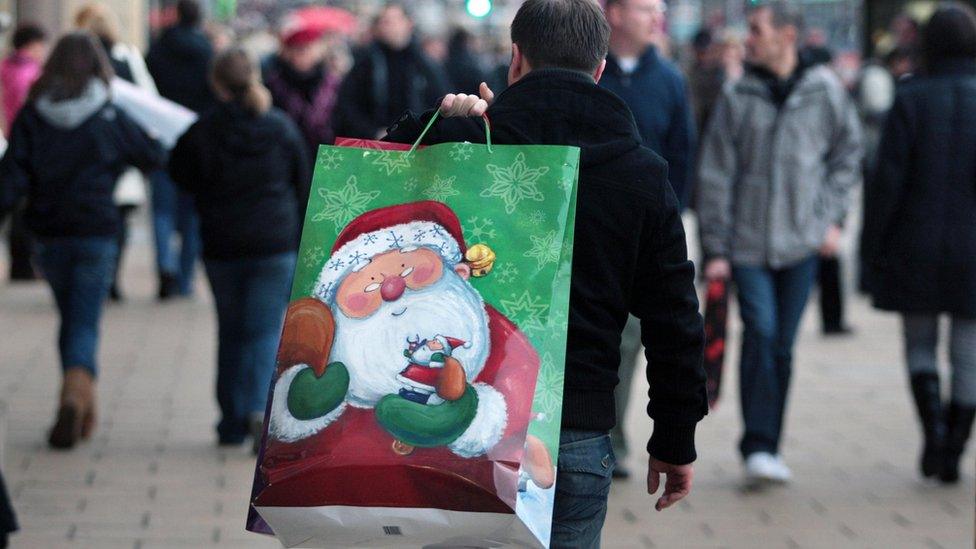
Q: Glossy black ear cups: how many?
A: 0